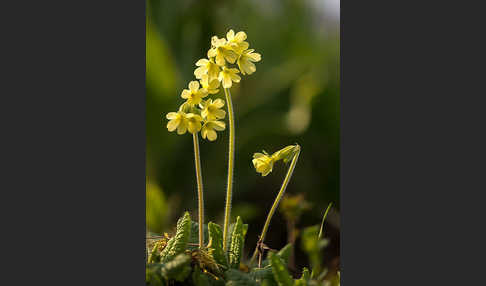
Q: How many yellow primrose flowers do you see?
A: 12